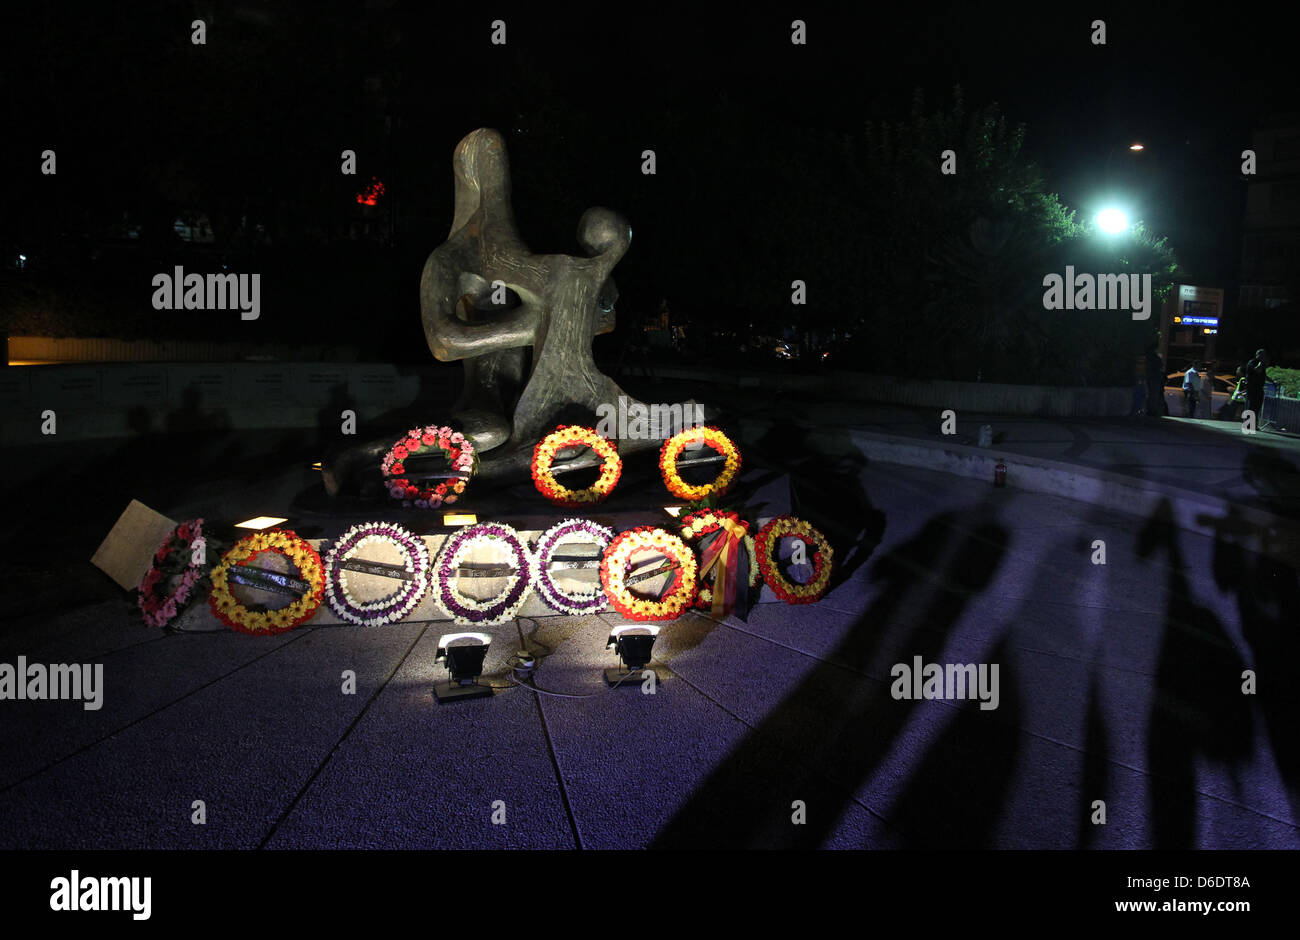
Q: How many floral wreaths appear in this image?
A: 11